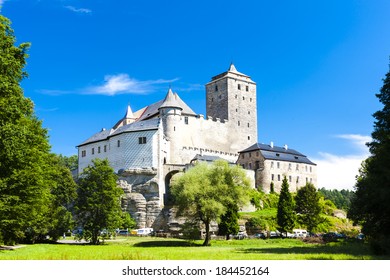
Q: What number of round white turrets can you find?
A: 1